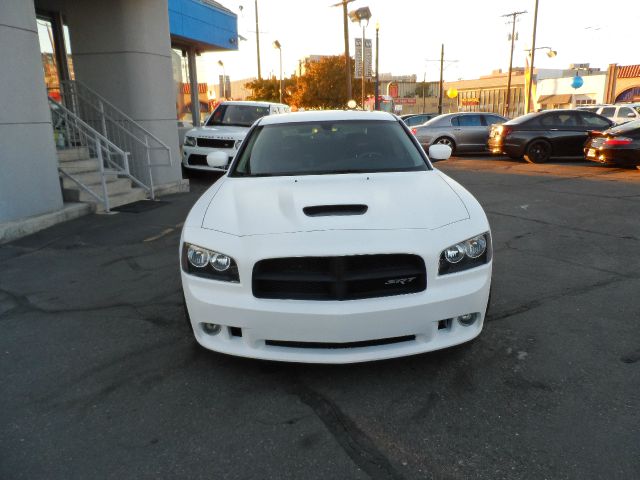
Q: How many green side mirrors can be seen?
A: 0